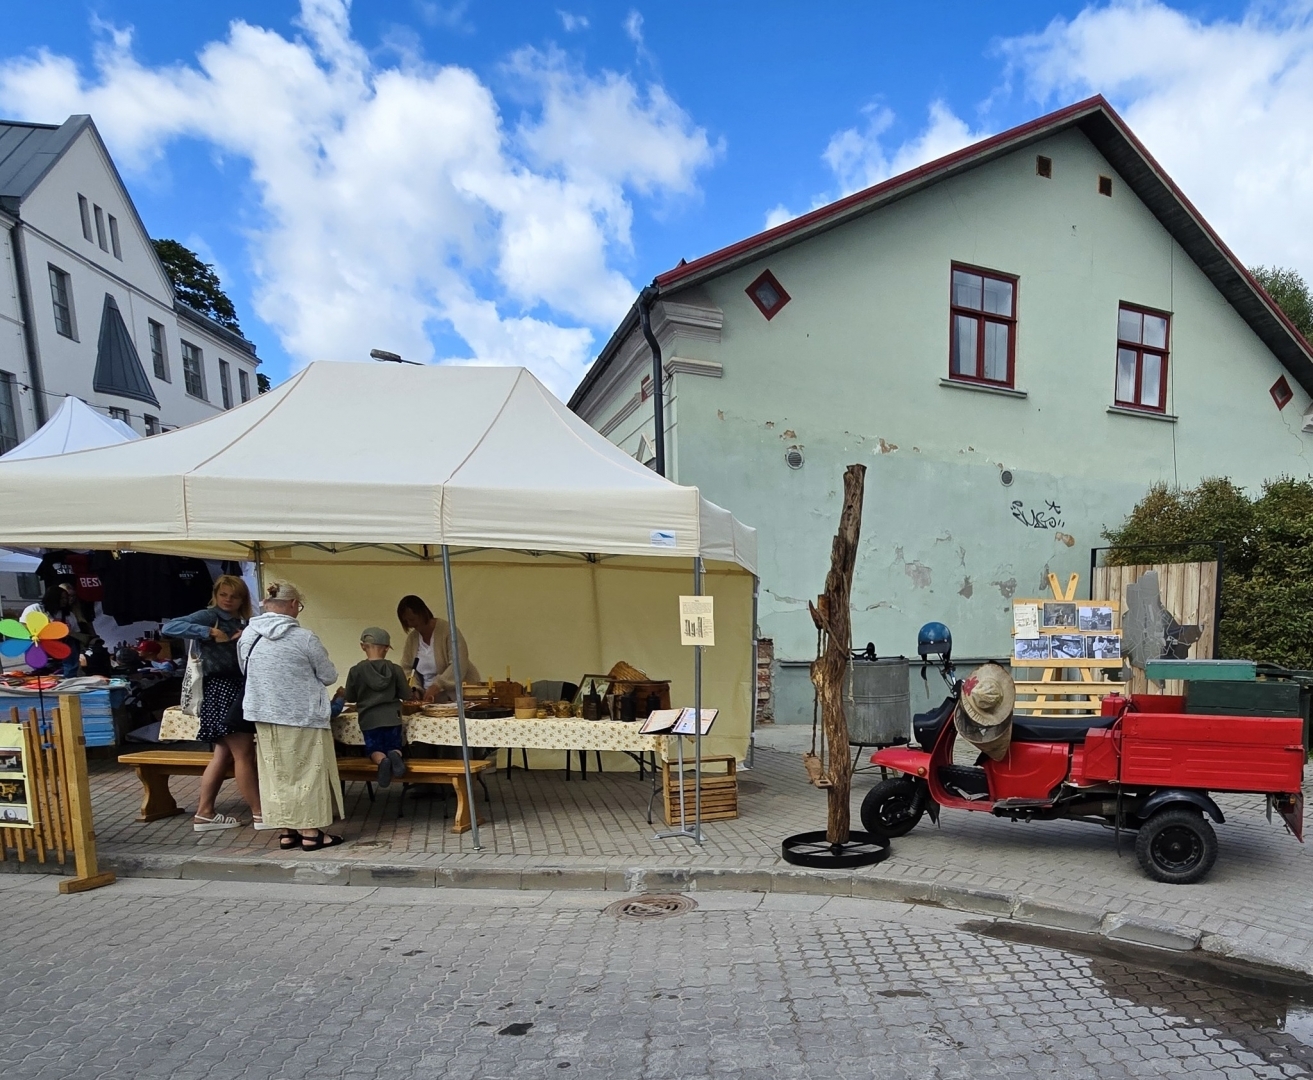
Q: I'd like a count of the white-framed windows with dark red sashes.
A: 2